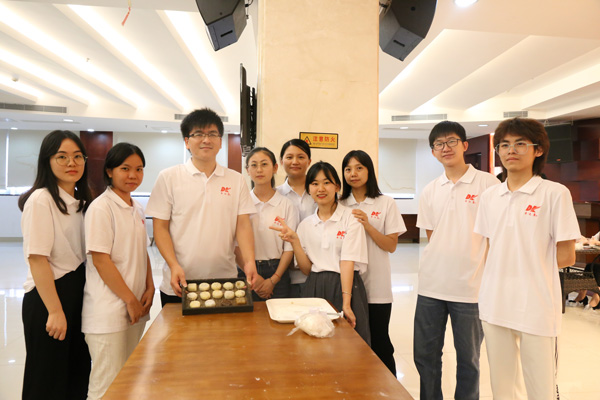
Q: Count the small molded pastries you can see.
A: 13